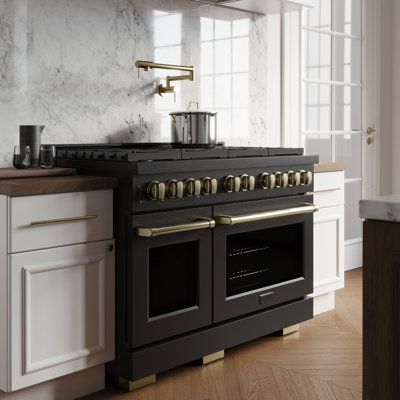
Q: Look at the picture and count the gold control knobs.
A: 10